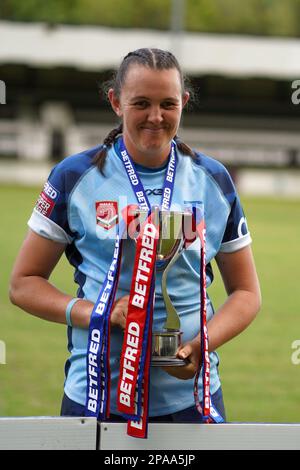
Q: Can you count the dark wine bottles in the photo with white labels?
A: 0